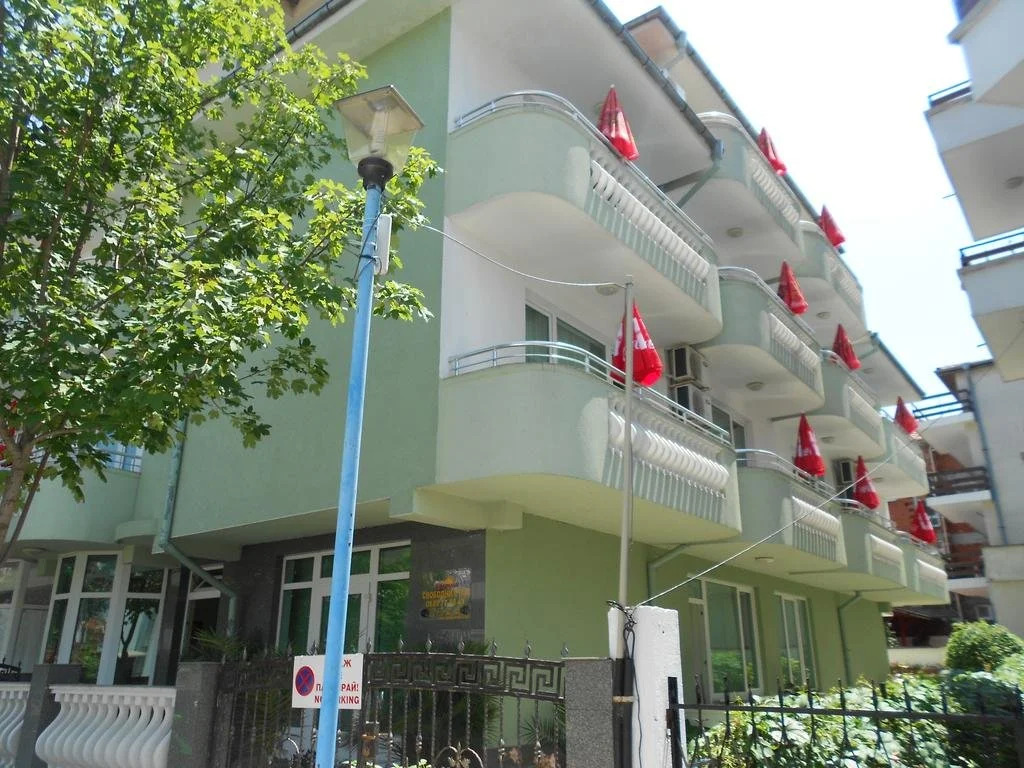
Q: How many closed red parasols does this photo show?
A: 10